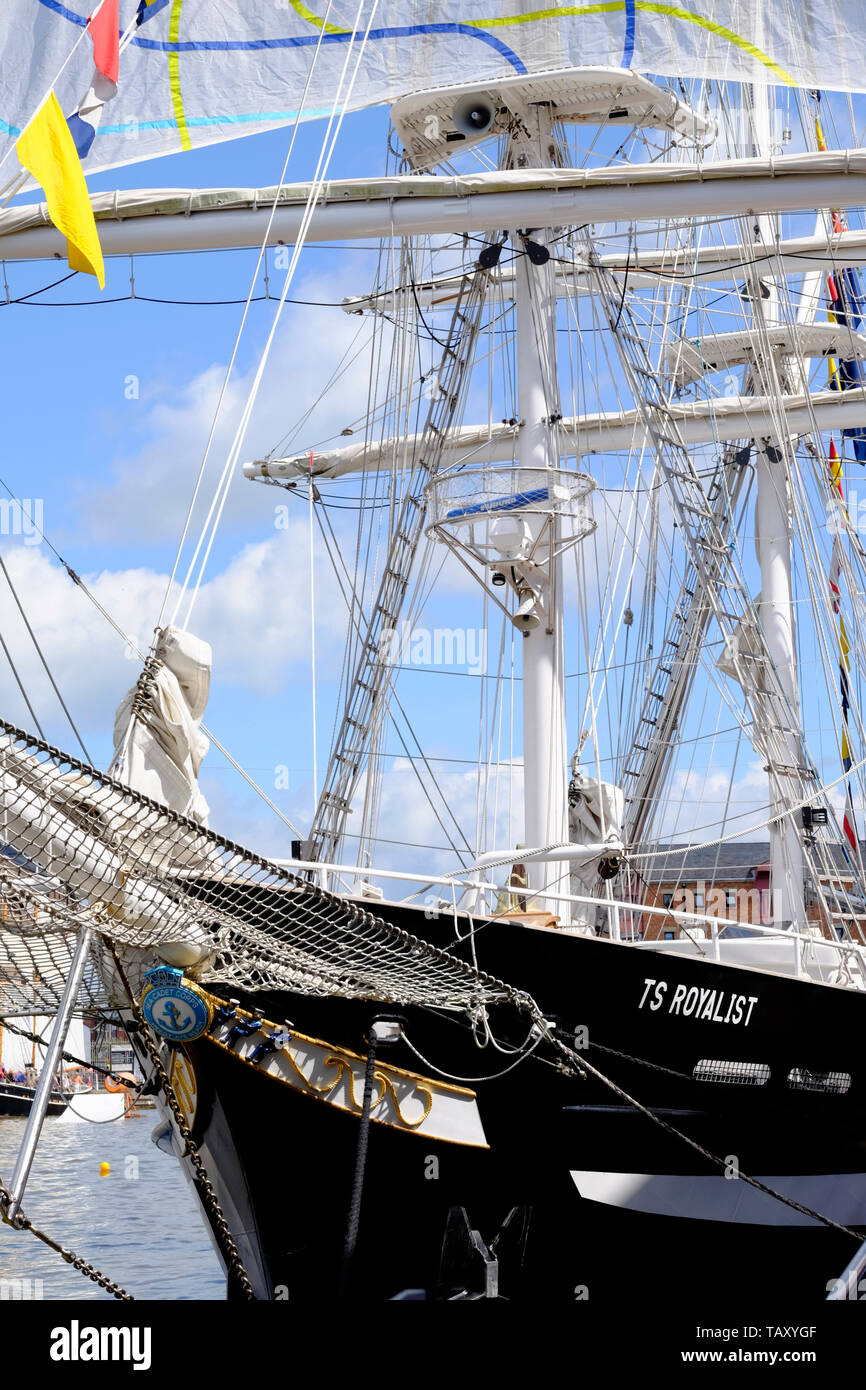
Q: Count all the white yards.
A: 3